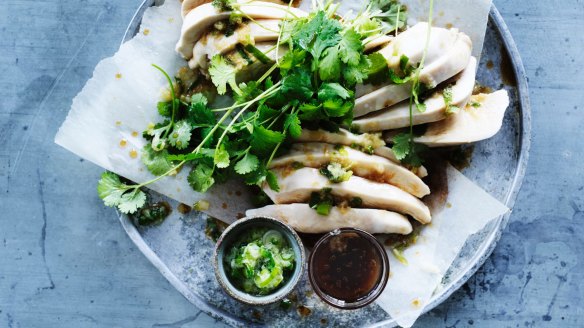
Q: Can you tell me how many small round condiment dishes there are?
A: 2